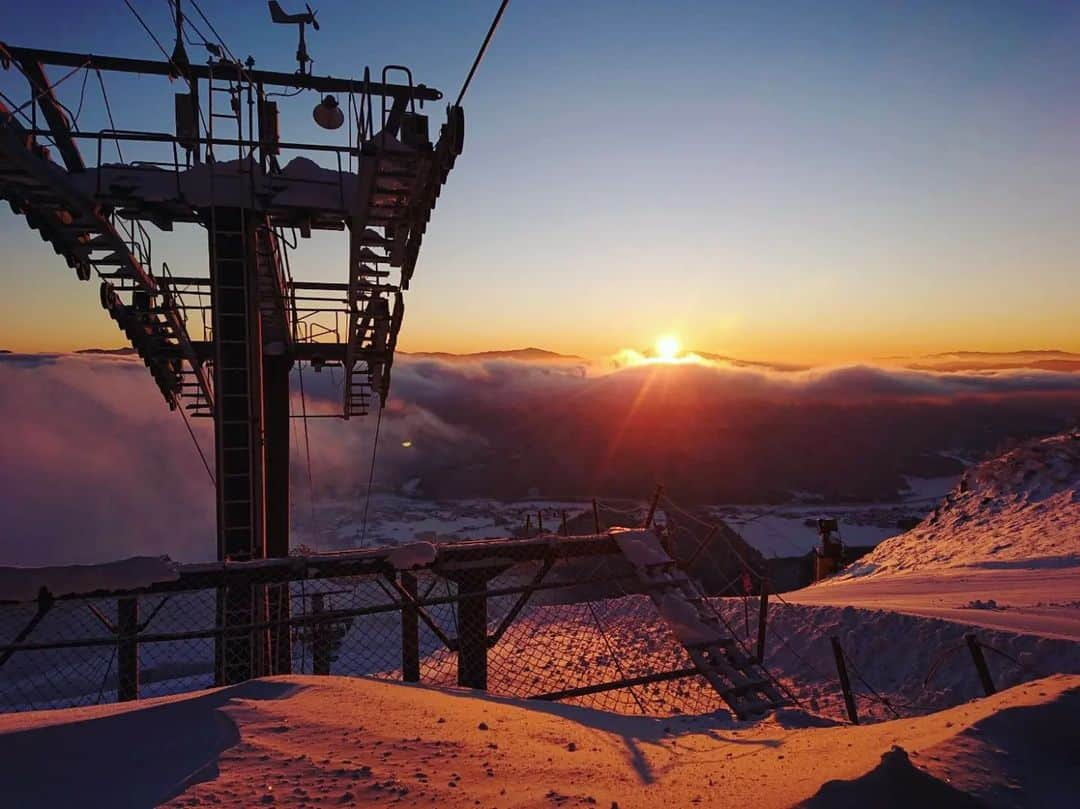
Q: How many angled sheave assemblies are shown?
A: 4